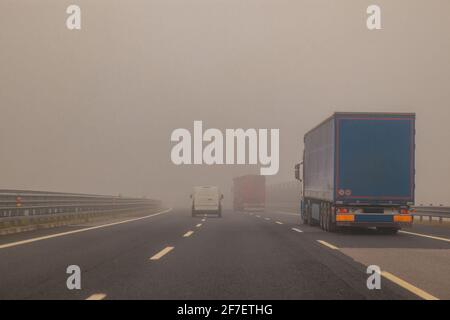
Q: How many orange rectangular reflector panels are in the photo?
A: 2